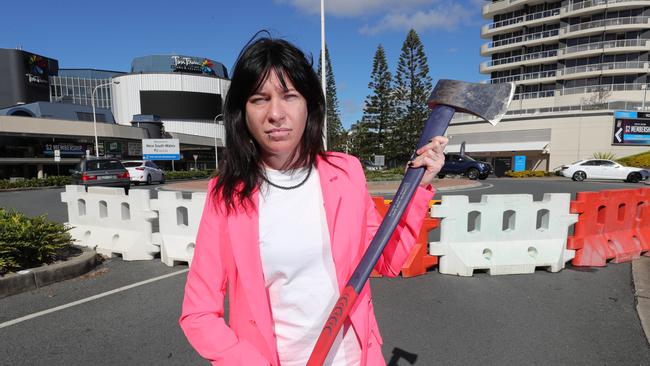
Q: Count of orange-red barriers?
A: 2